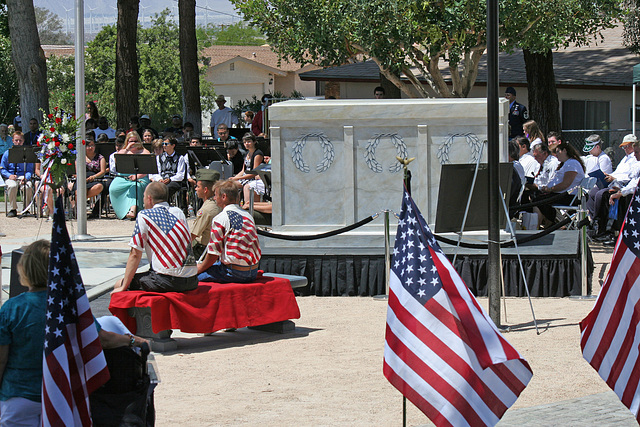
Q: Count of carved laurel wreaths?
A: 3